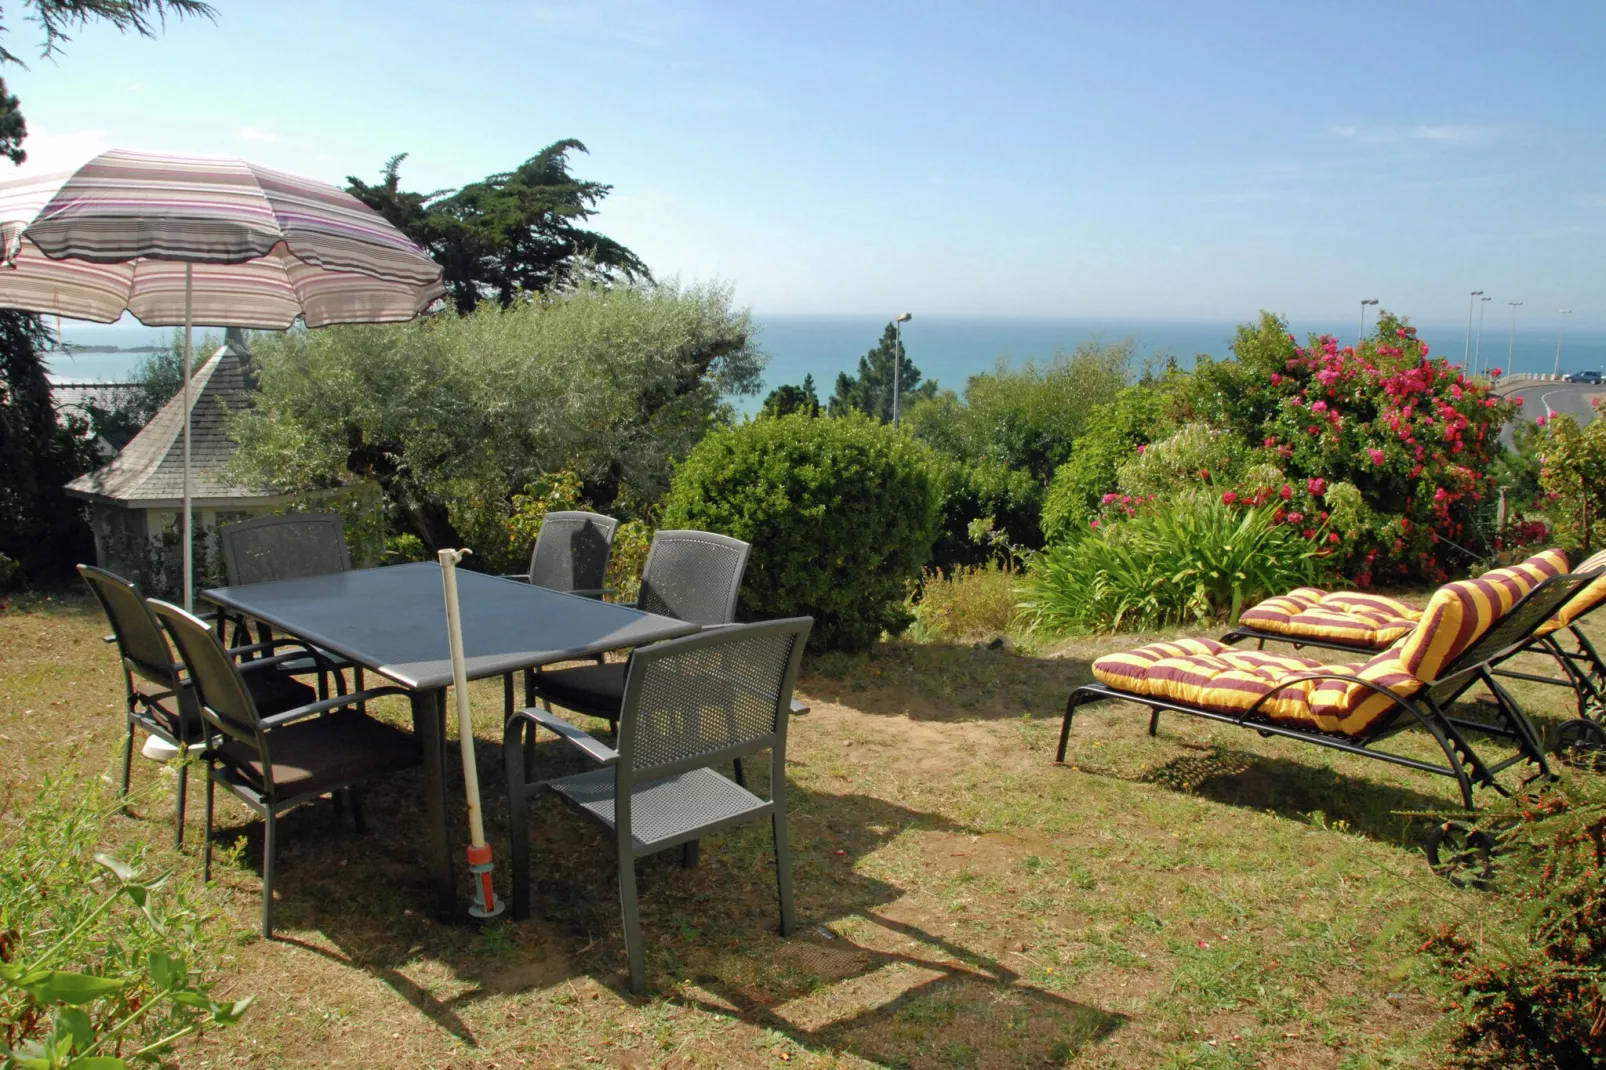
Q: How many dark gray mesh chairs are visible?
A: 6